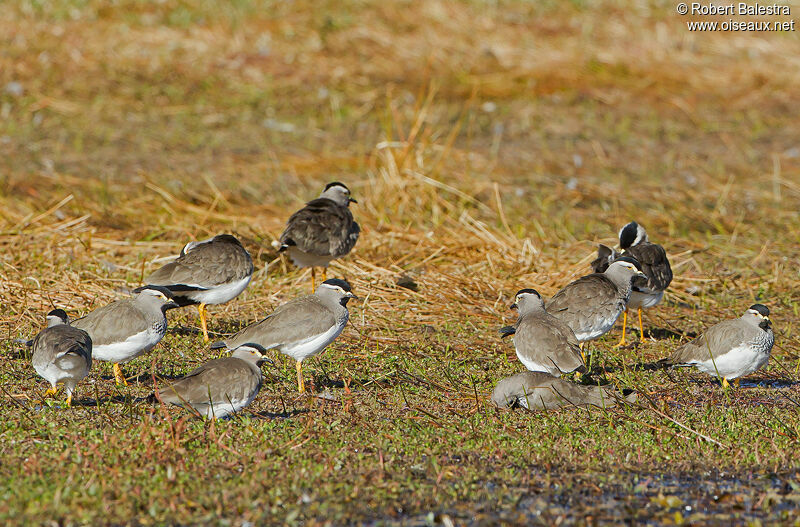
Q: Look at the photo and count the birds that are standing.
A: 9